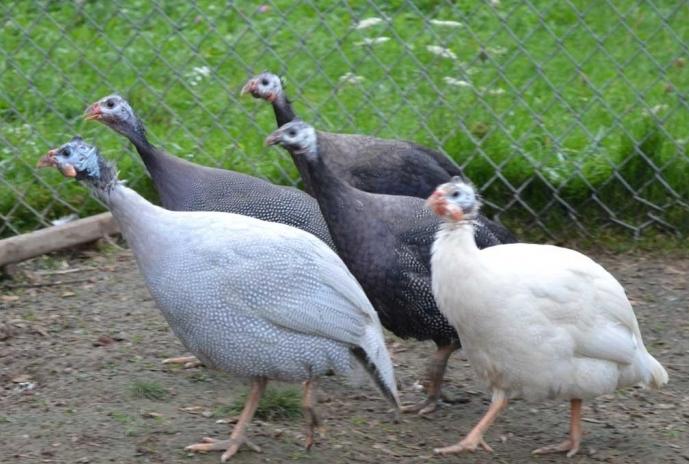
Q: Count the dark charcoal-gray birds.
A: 3